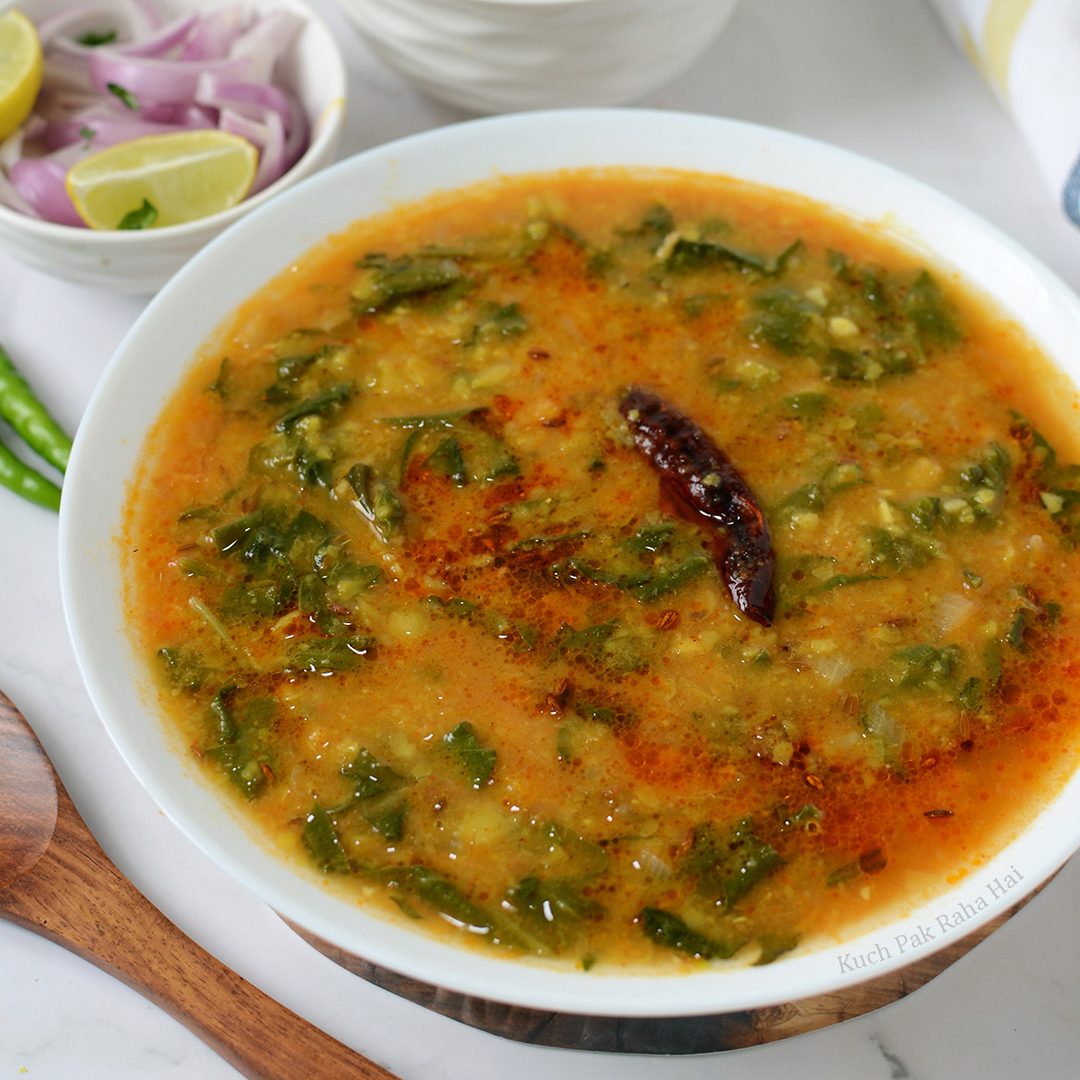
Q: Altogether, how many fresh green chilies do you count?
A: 2